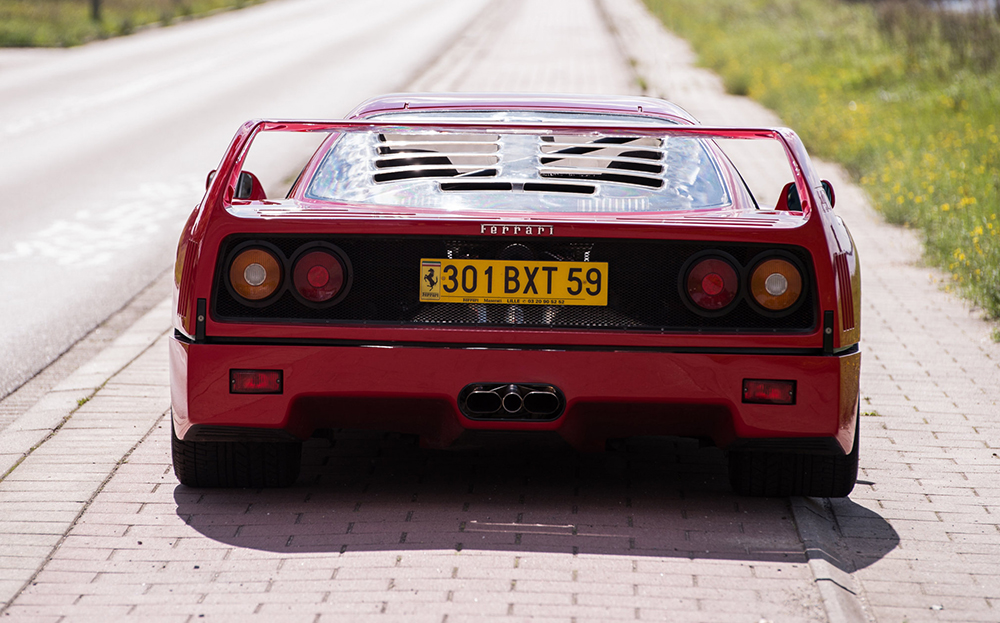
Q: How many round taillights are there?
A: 4